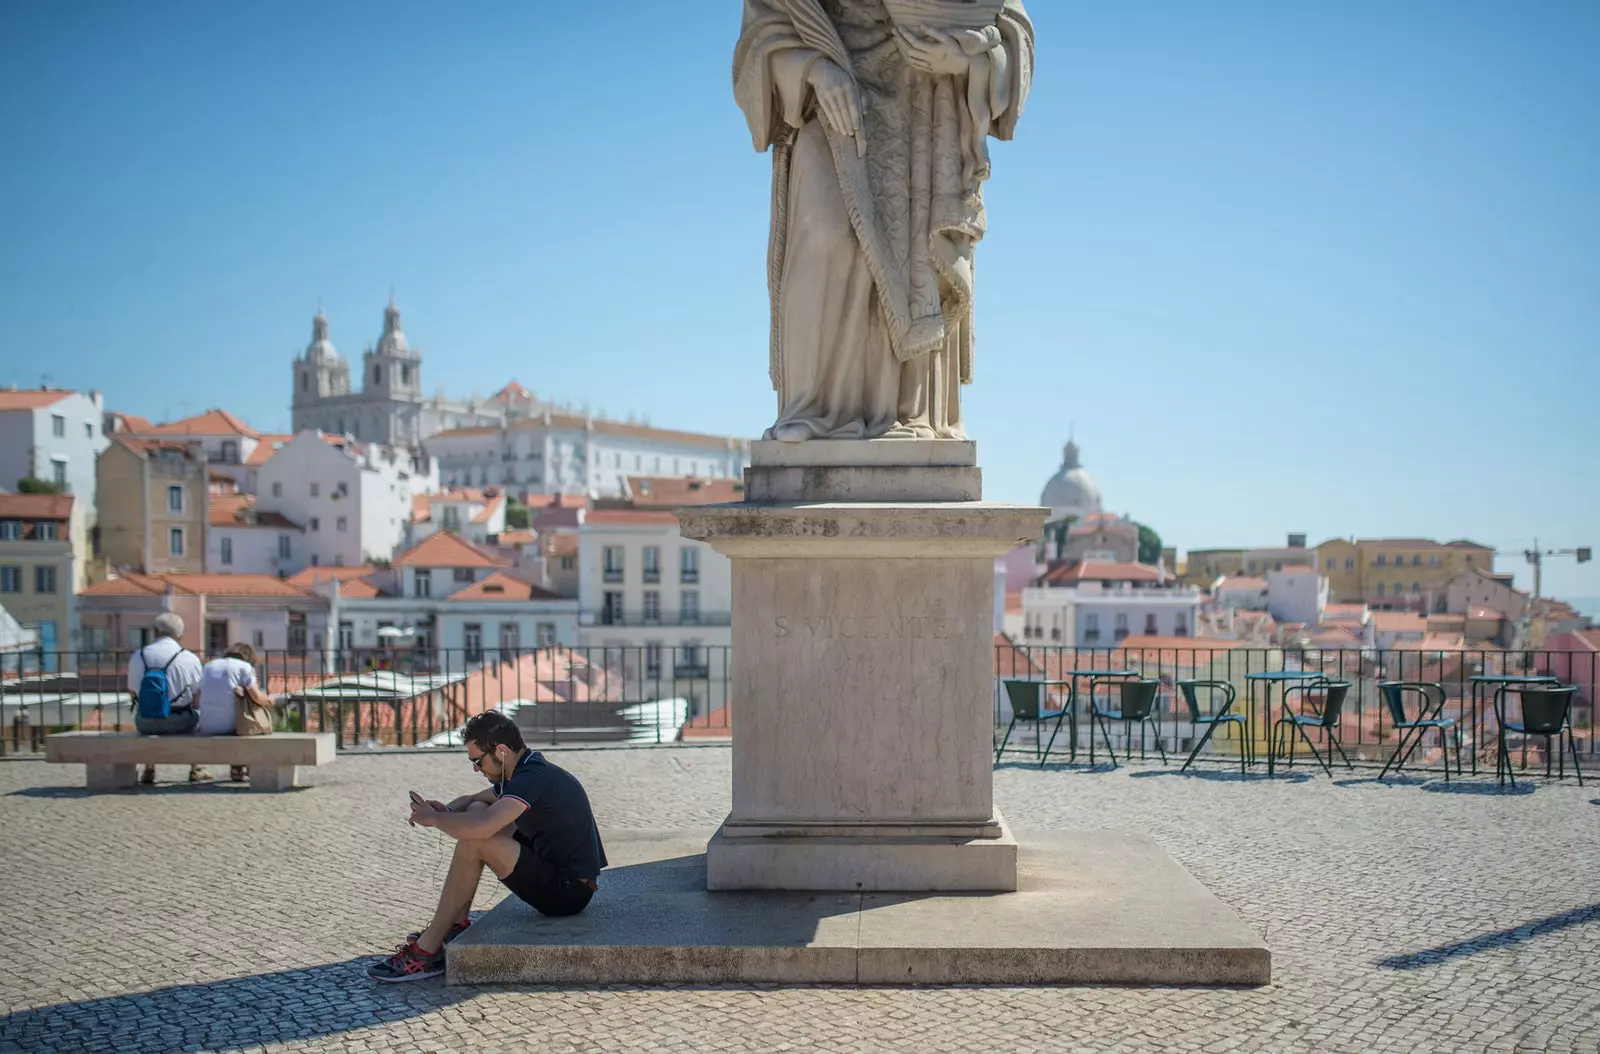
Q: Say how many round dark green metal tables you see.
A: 3